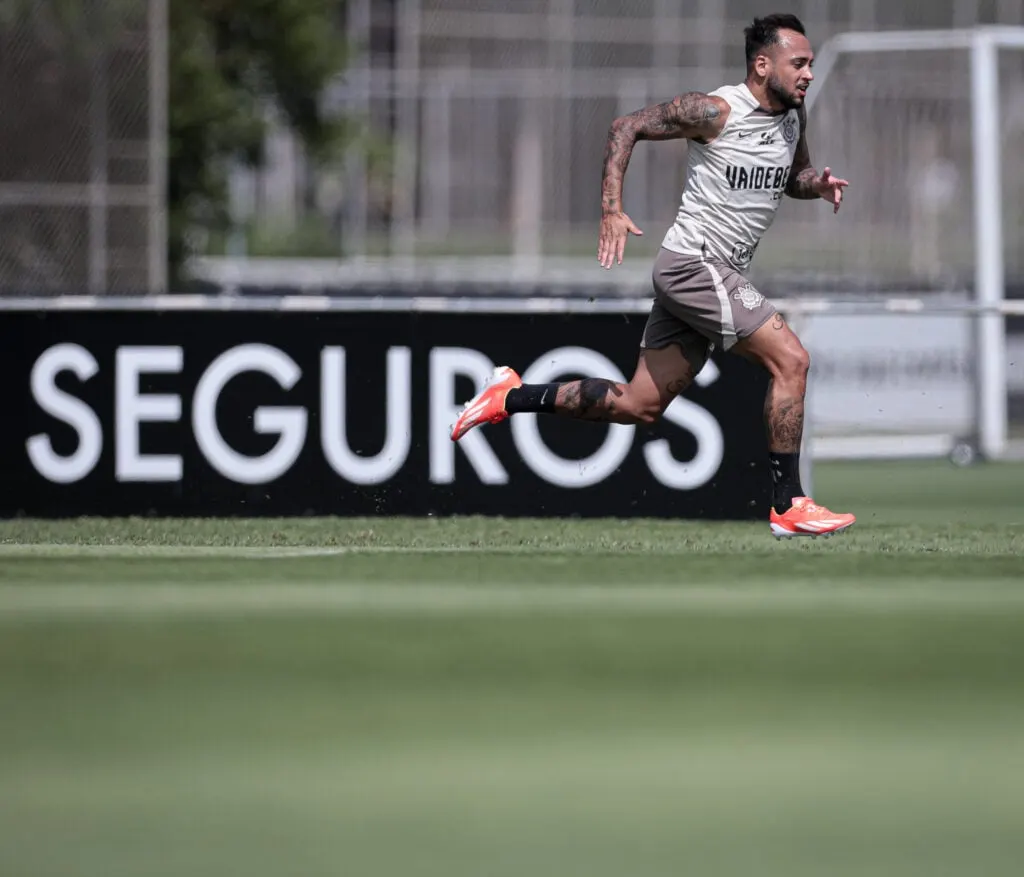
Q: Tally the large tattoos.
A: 4